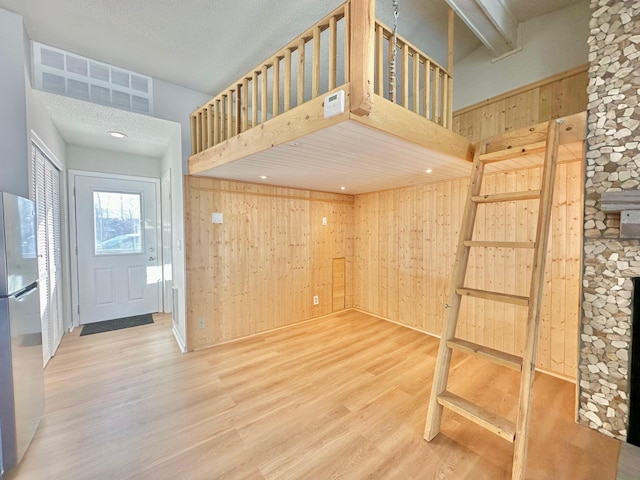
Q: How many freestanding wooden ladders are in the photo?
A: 1